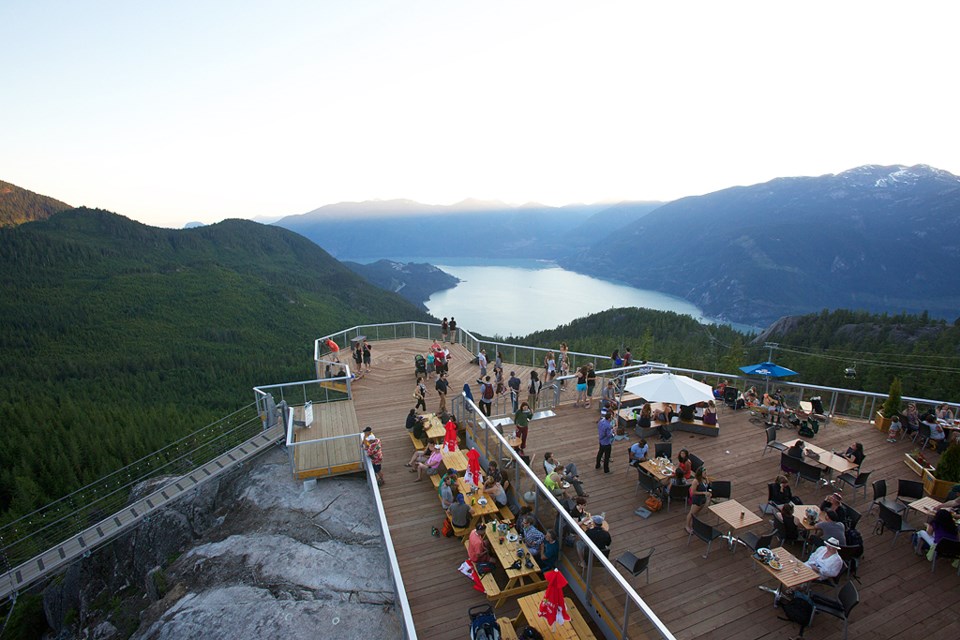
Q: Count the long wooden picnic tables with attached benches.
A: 5